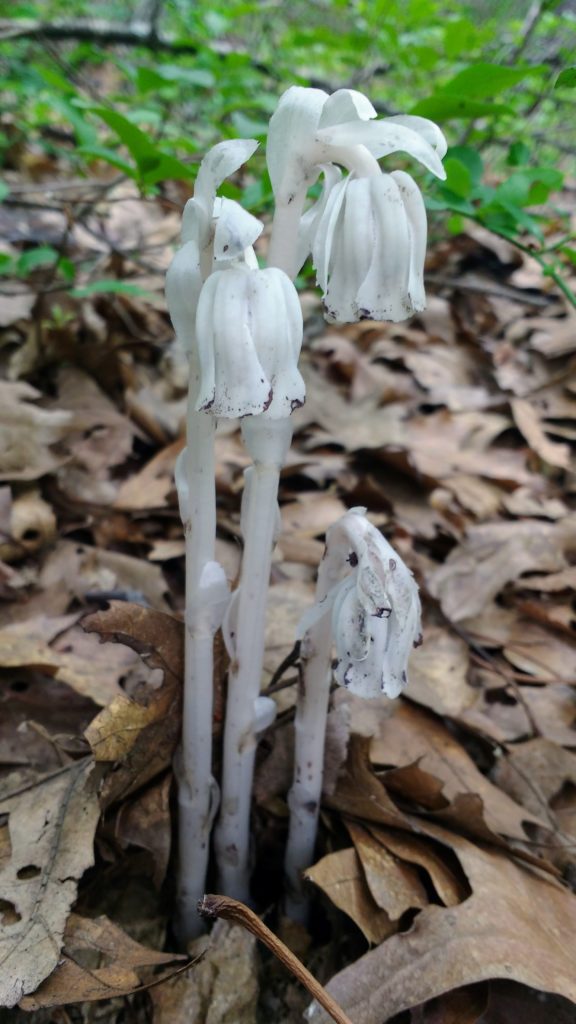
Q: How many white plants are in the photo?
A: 3